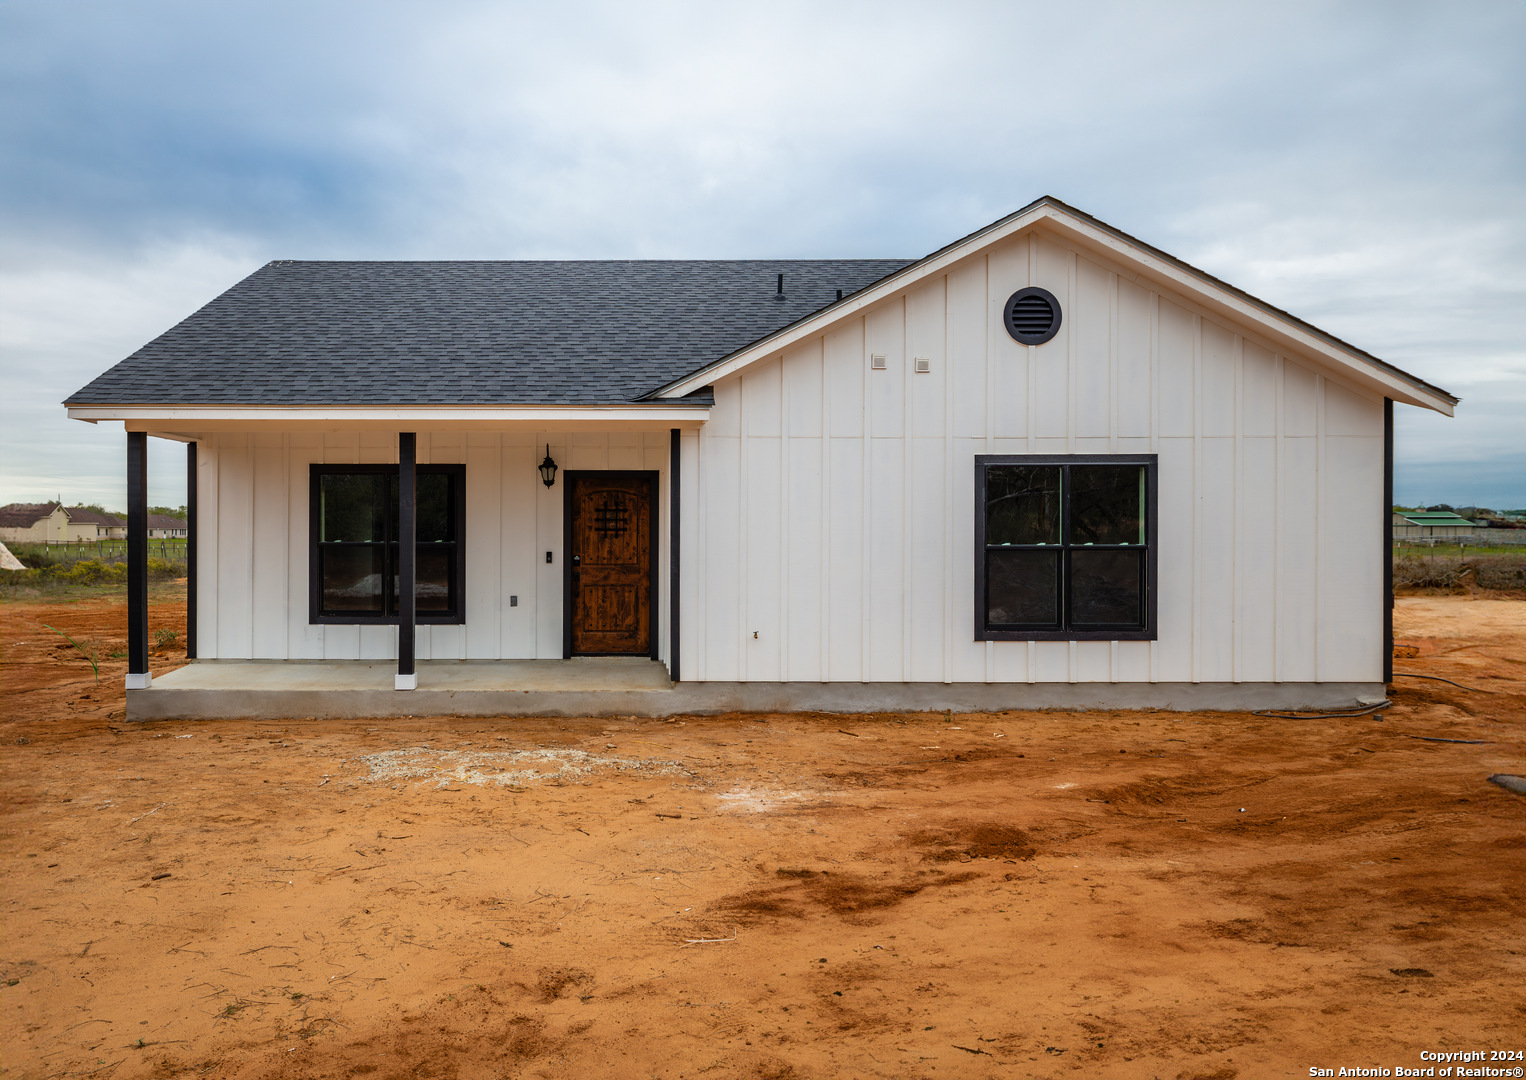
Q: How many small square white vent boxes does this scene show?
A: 2